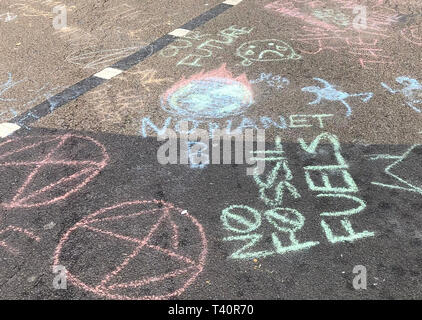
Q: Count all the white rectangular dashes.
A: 4